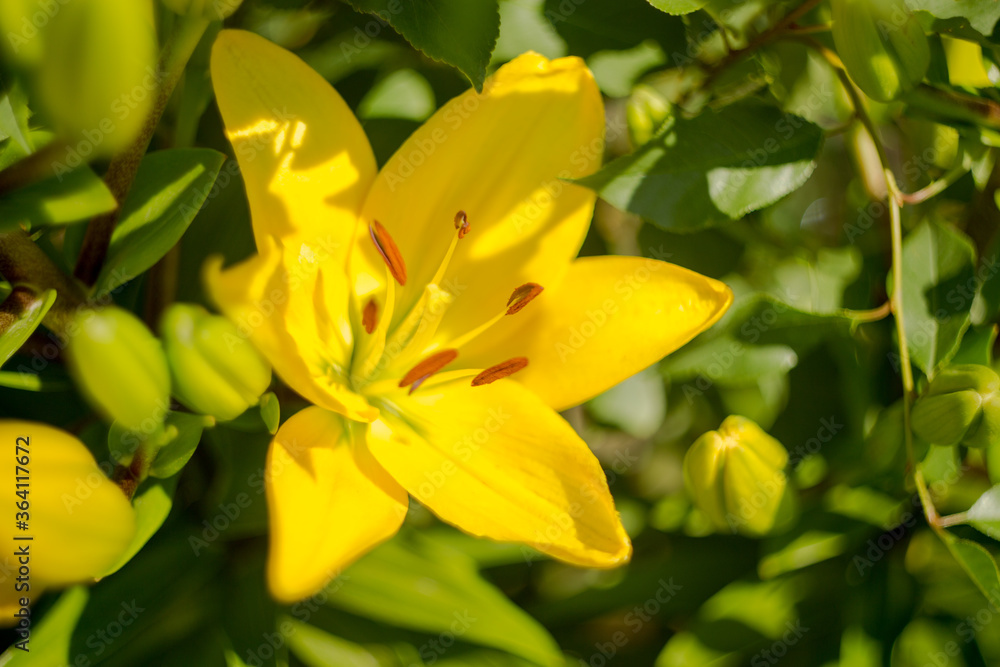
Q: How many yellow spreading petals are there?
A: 6